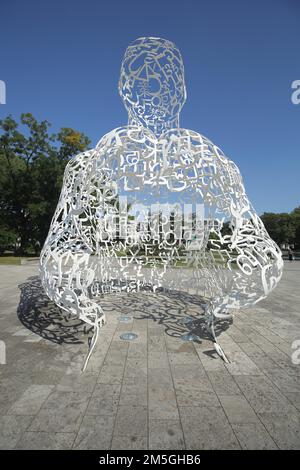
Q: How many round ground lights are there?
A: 4